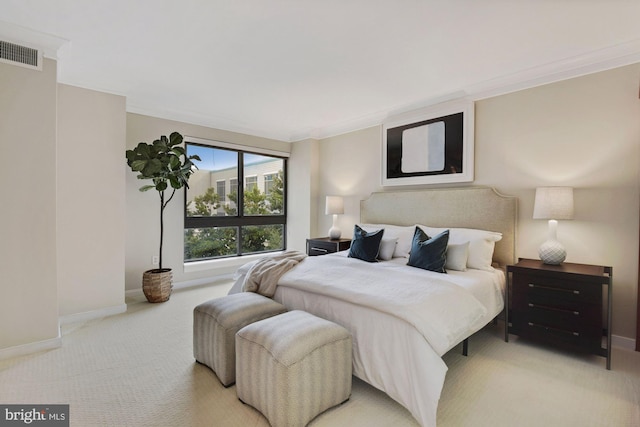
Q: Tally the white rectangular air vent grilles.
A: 1